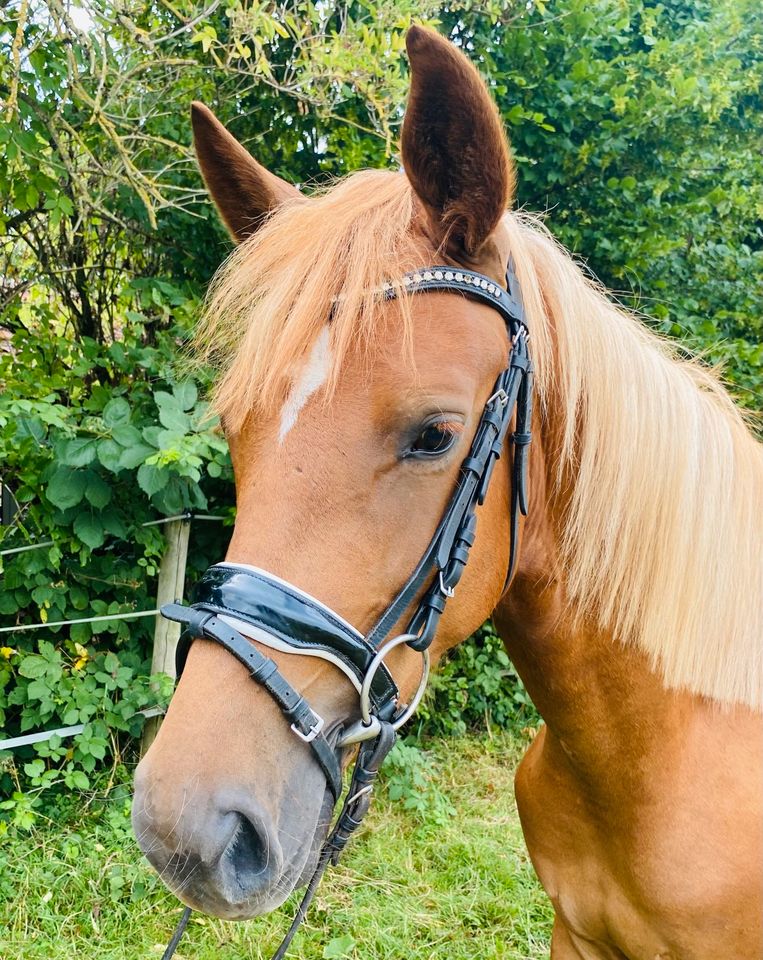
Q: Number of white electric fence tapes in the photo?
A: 3